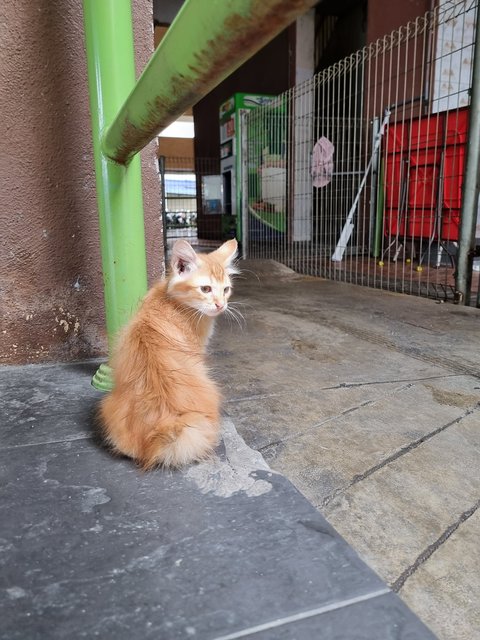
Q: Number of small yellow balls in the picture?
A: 3